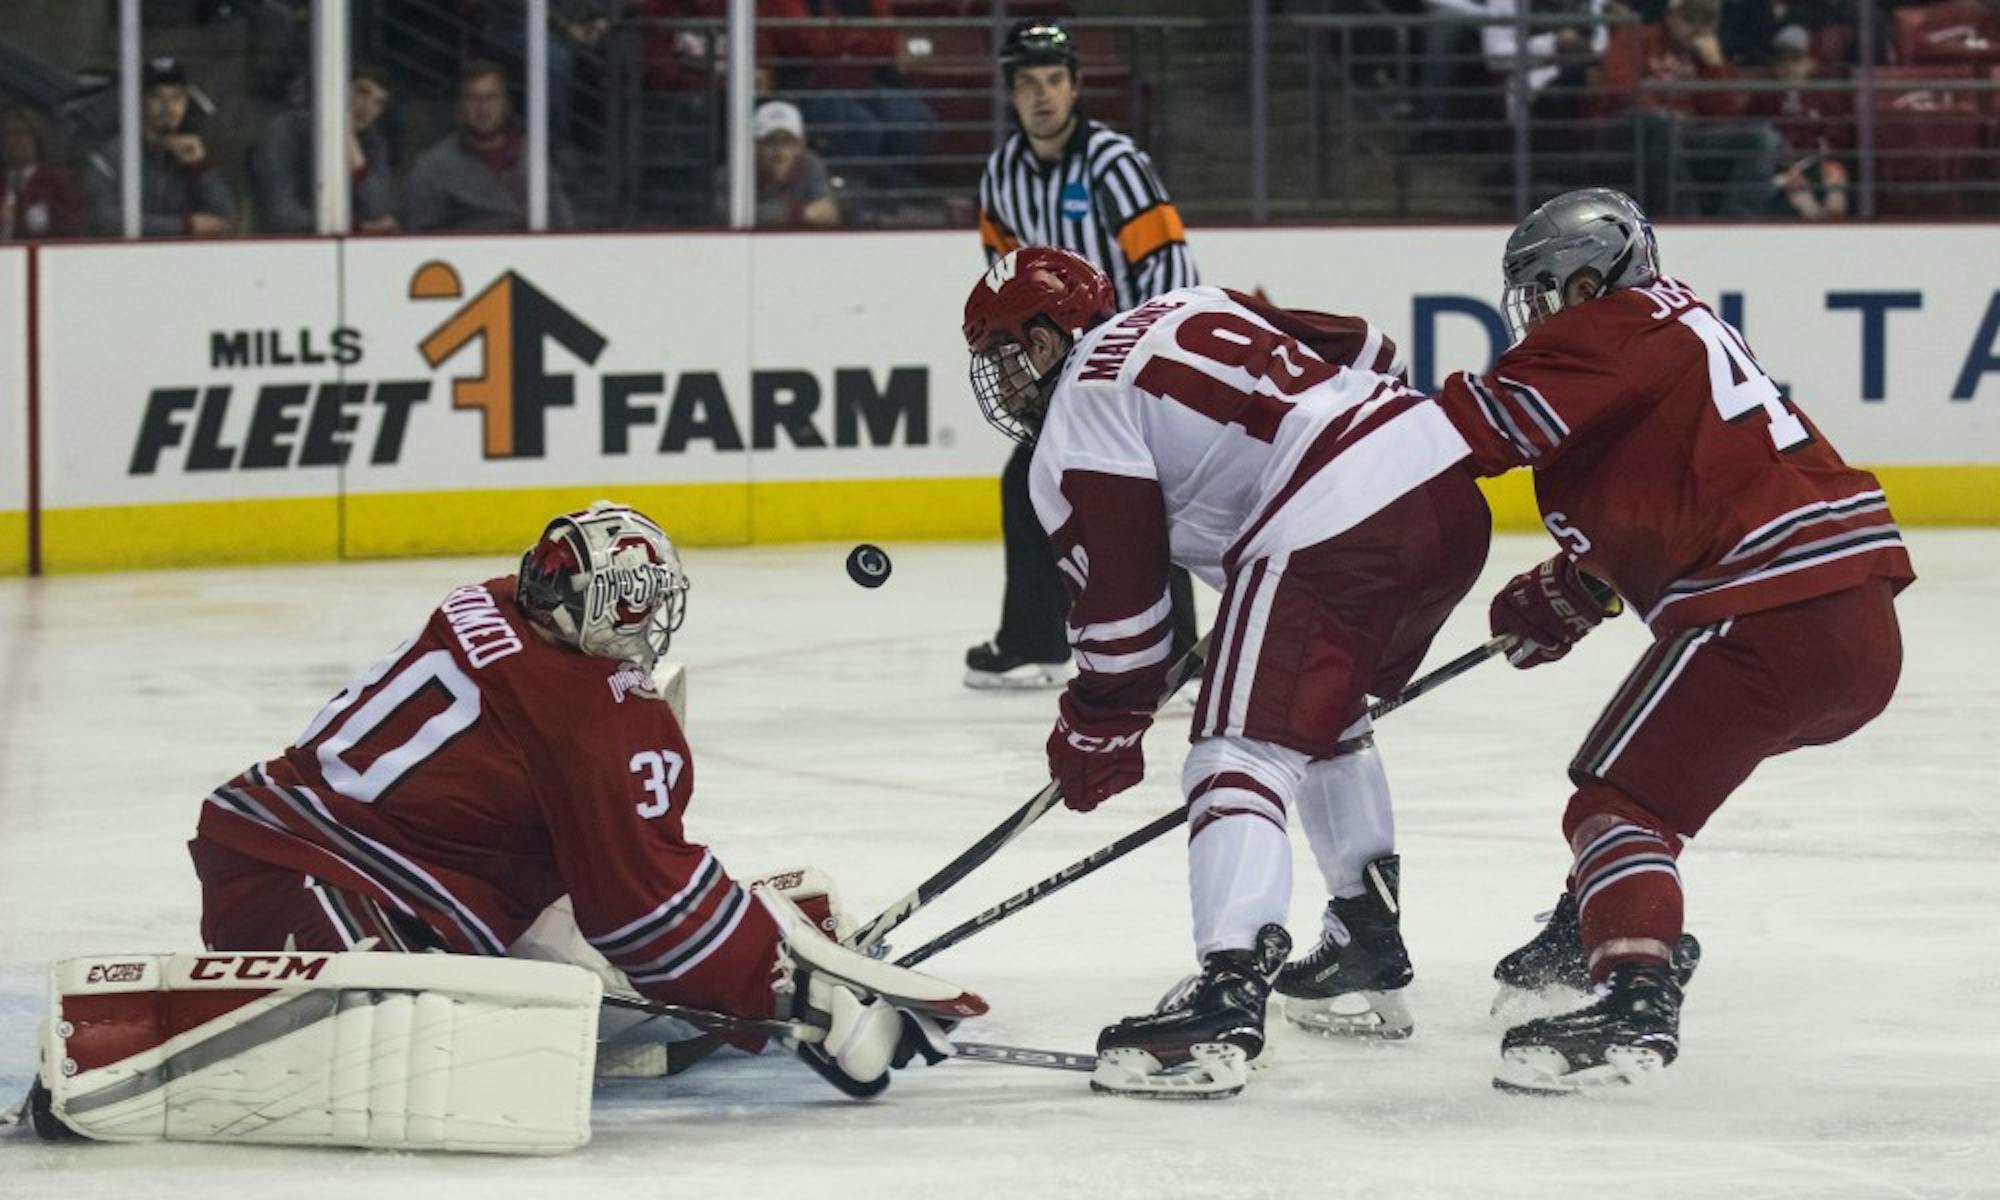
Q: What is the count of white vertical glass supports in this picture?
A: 4